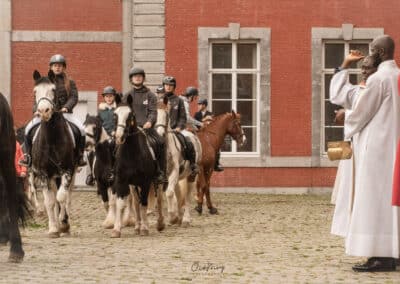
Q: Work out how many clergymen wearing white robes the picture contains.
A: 2